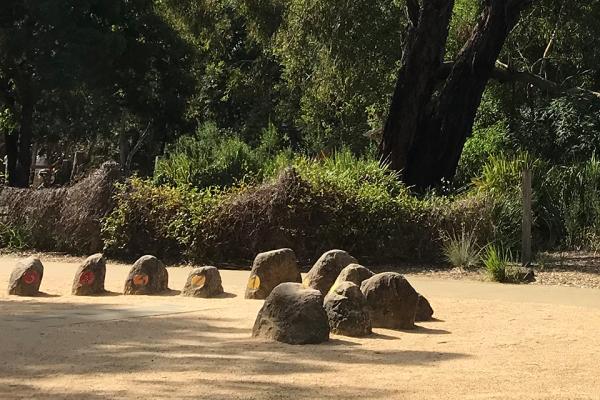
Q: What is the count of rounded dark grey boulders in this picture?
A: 11